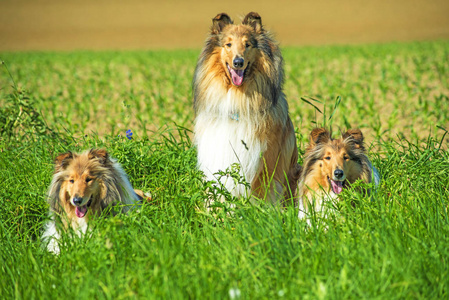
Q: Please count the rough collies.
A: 3